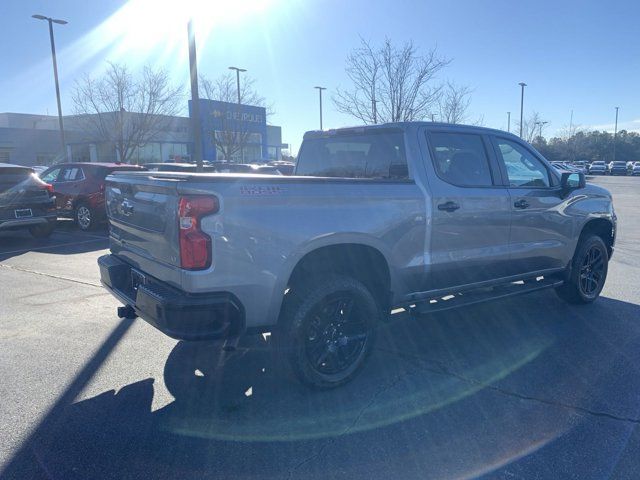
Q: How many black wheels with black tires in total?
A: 2